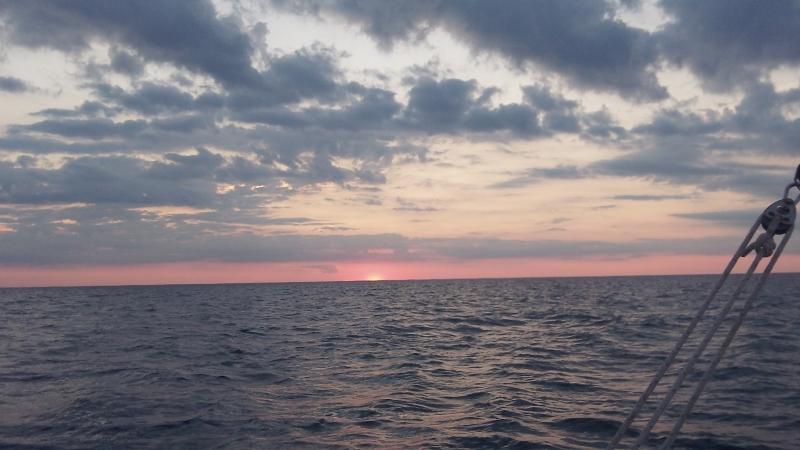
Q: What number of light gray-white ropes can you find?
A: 3